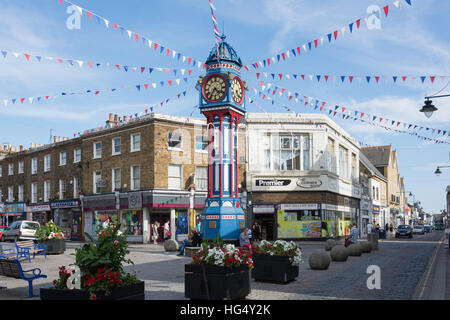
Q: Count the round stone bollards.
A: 6